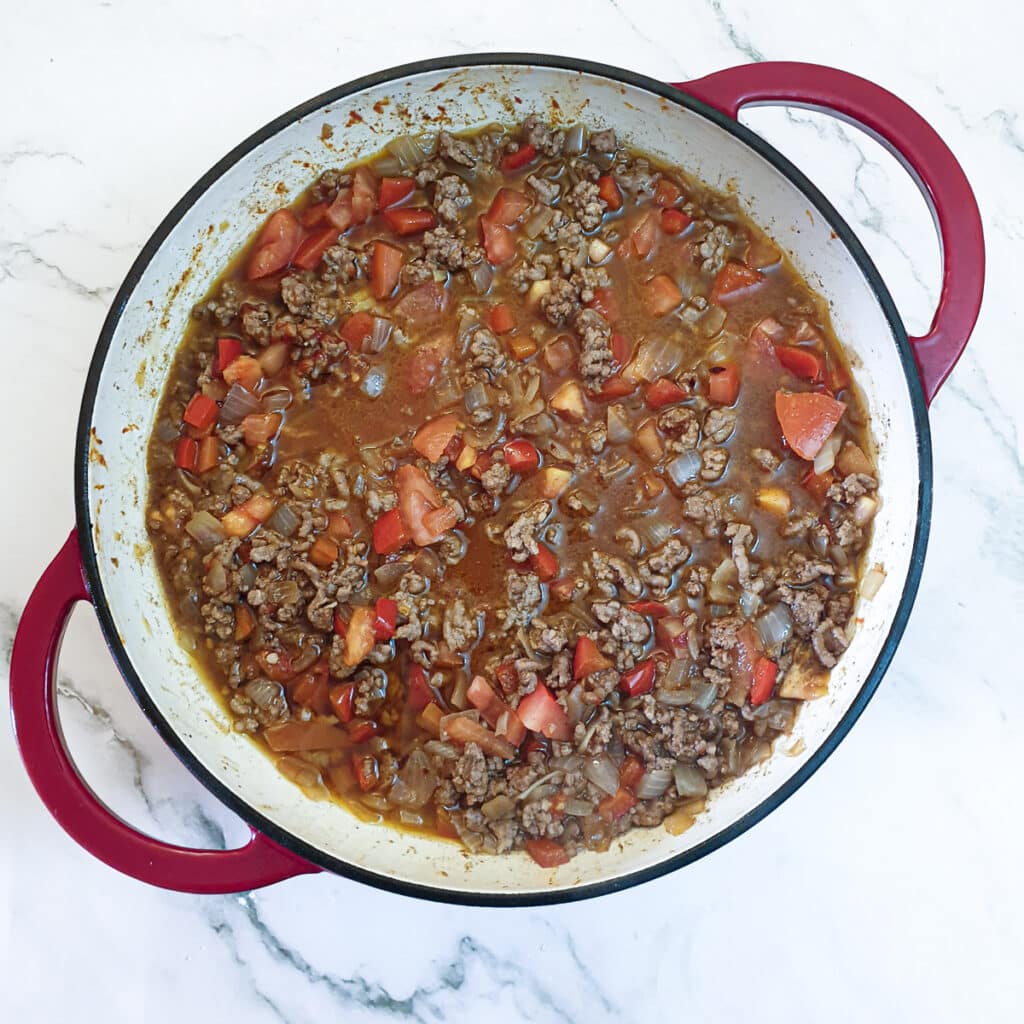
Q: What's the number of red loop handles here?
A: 2